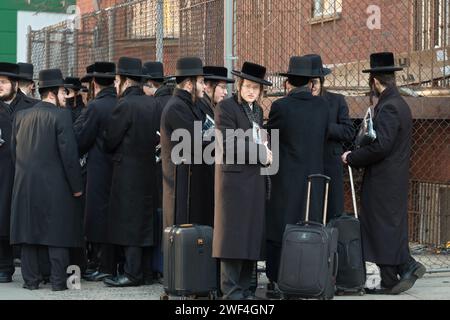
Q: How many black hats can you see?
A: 14